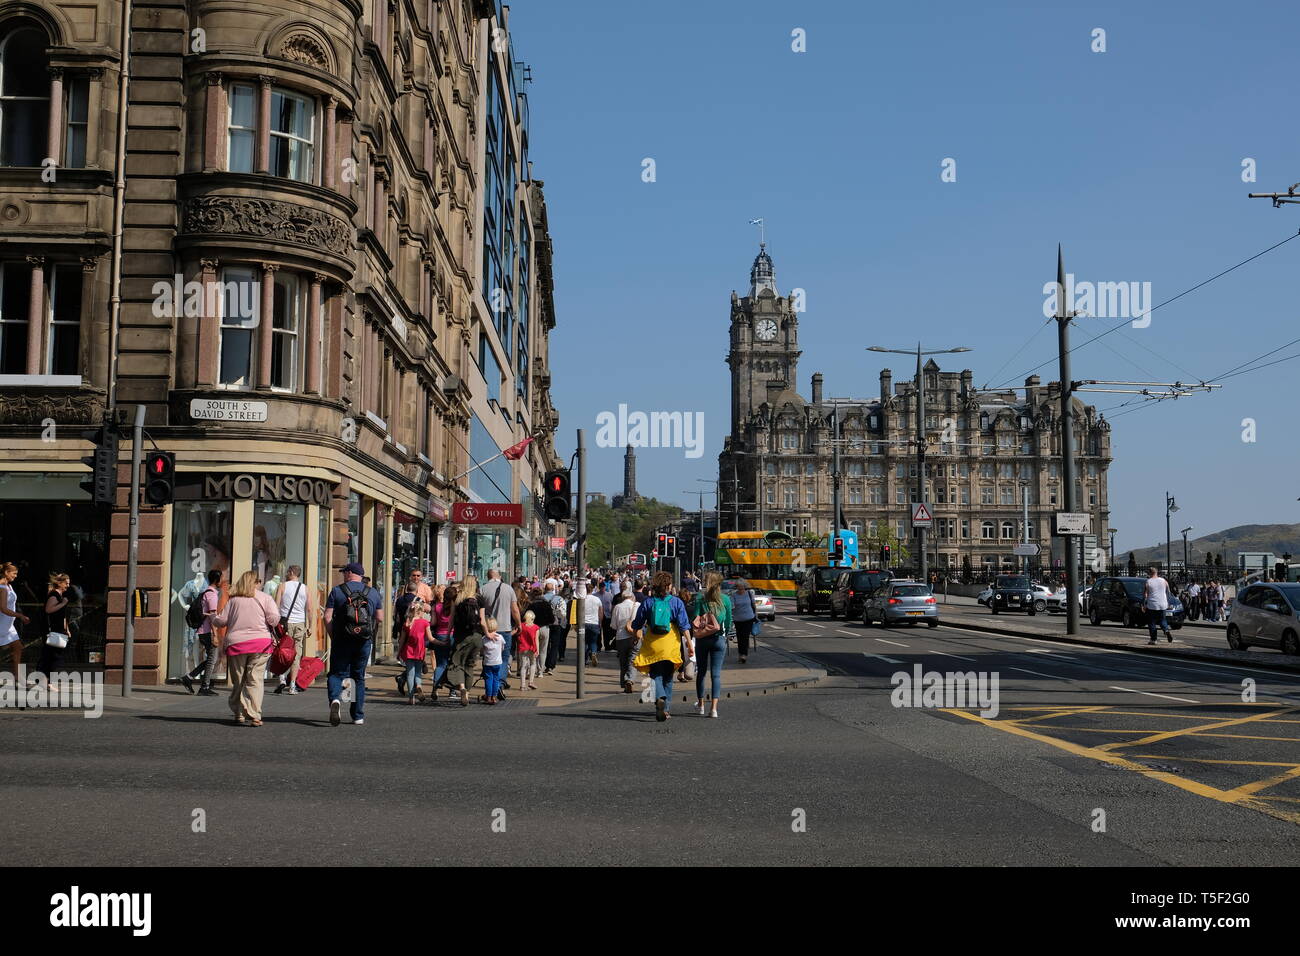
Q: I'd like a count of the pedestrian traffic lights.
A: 2